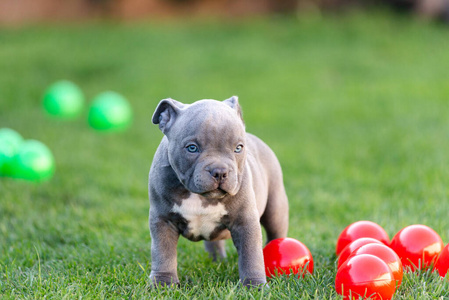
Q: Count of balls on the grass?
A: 11